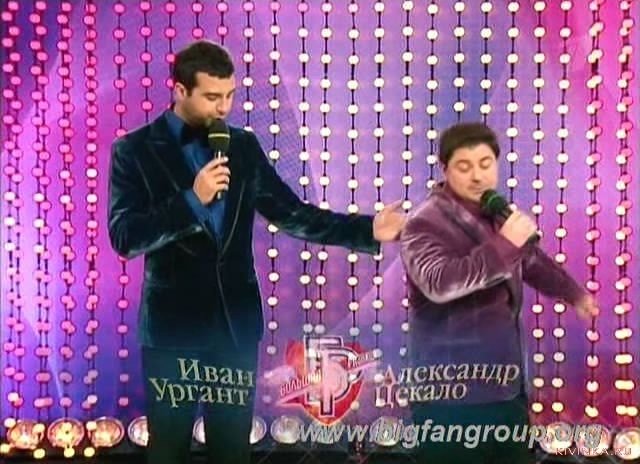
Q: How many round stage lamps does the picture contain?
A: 12